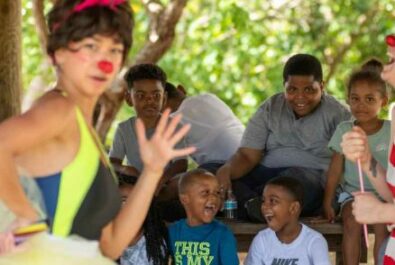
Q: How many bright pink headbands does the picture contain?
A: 1